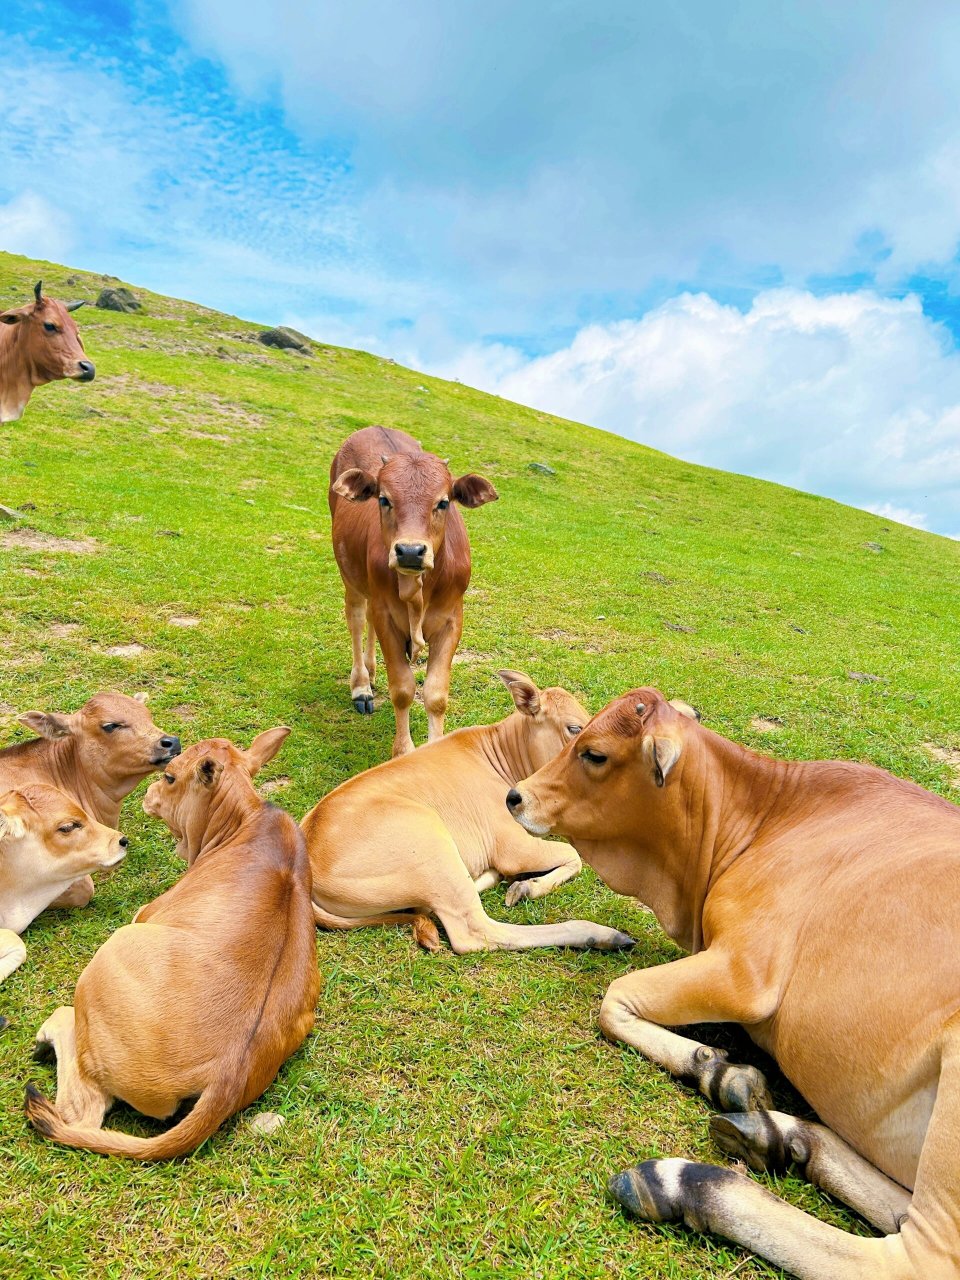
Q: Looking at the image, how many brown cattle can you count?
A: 7